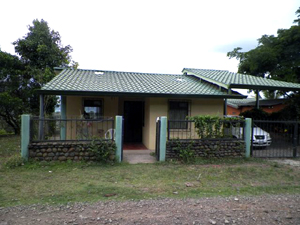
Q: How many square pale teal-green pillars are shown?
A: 4